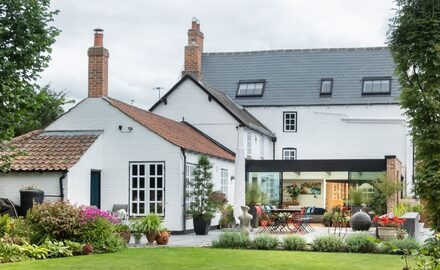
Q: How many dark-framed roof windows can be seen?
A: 3